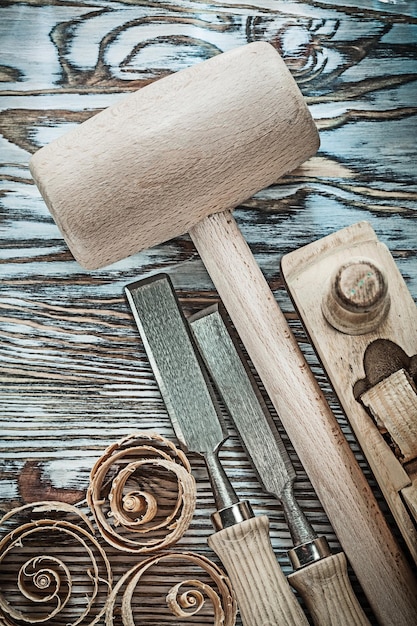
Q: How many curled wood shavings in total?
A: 3